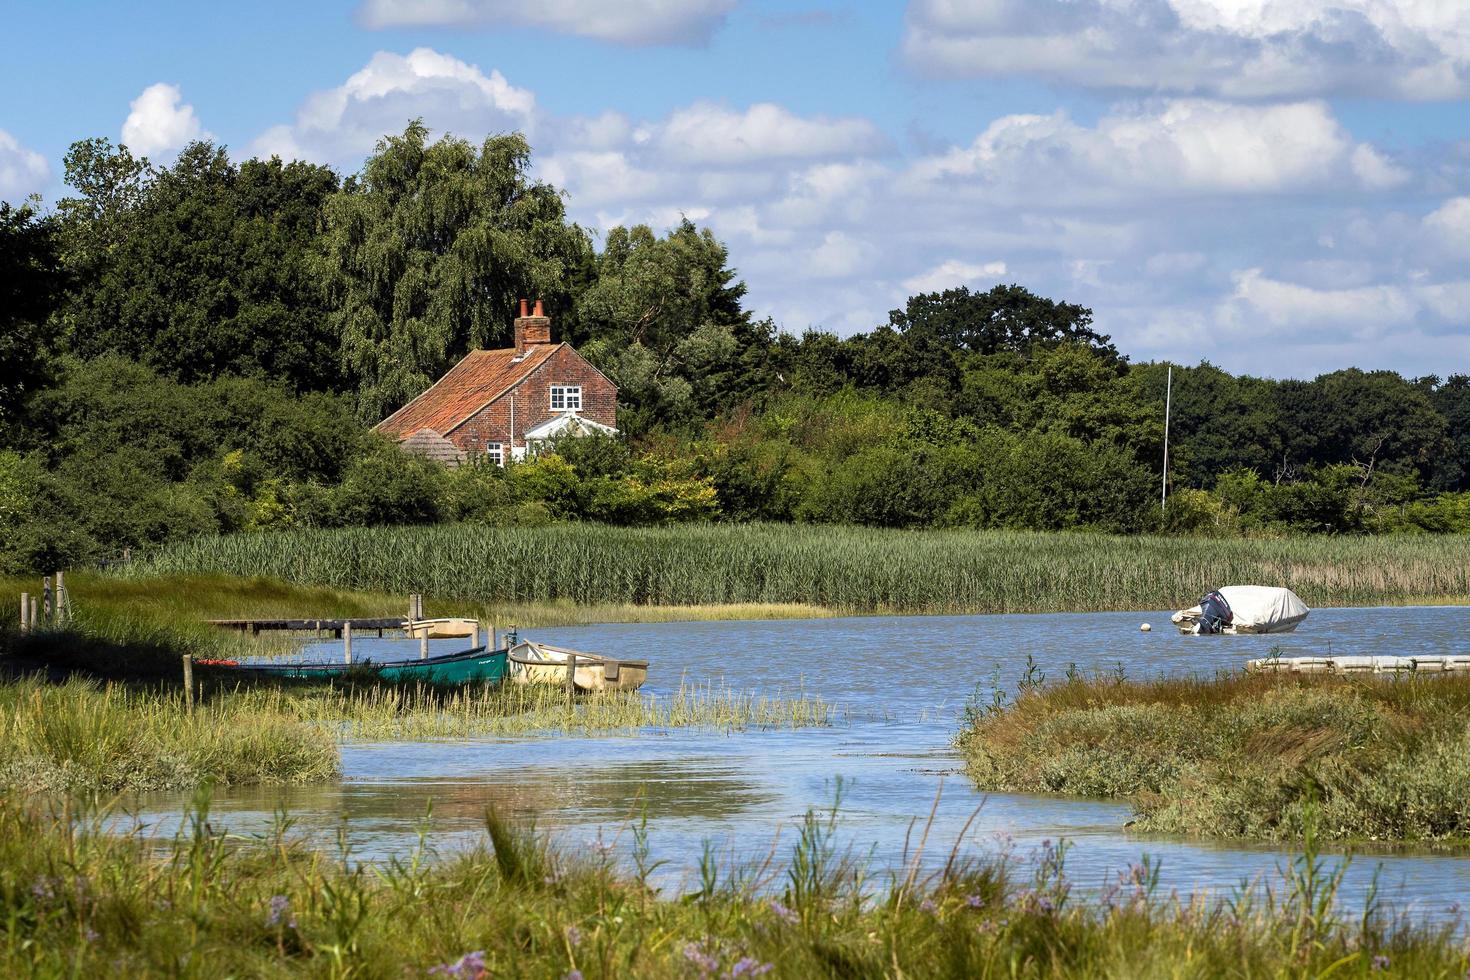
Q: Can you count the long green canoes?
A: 1